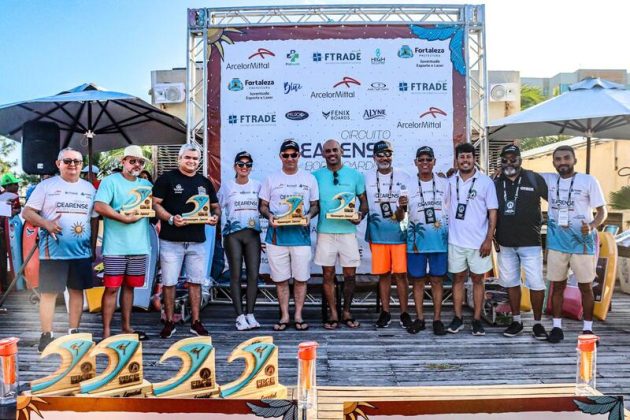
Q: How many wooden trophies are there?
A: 8